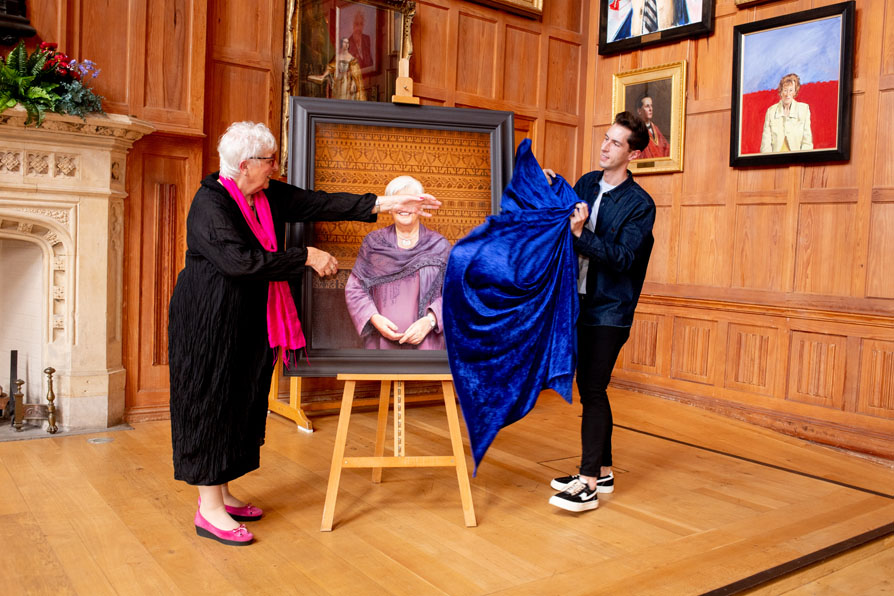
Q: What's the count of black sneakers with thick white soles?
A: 2